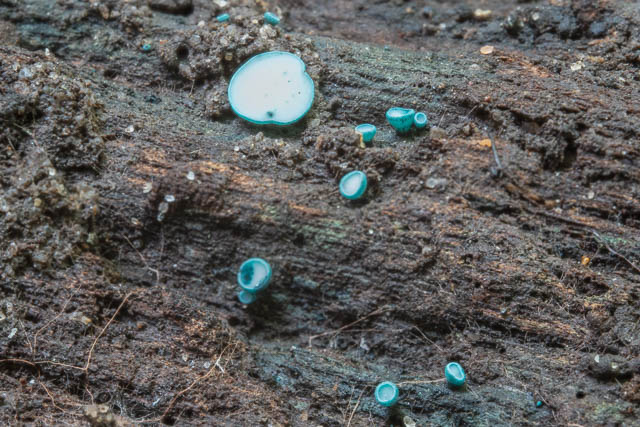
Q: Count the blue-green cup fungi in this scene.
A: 11